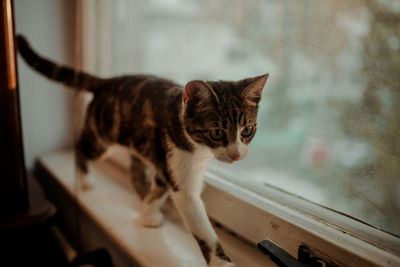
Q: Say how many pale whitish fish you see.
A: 0